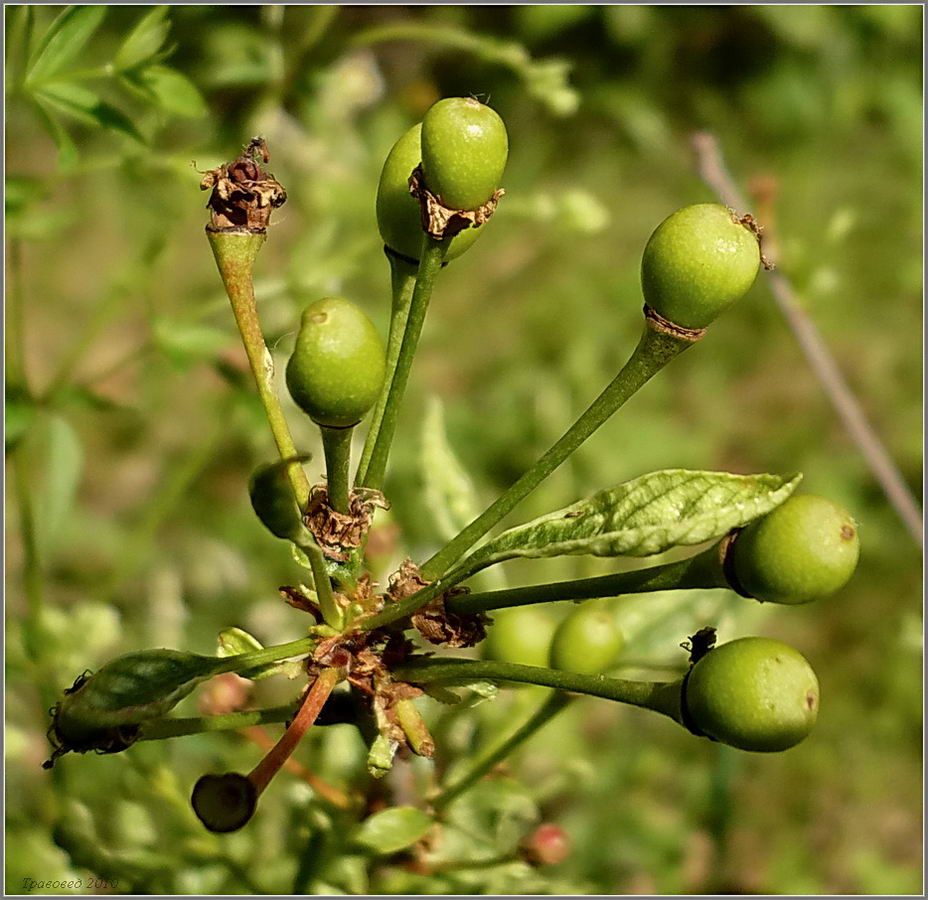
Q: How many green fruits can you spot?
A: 8